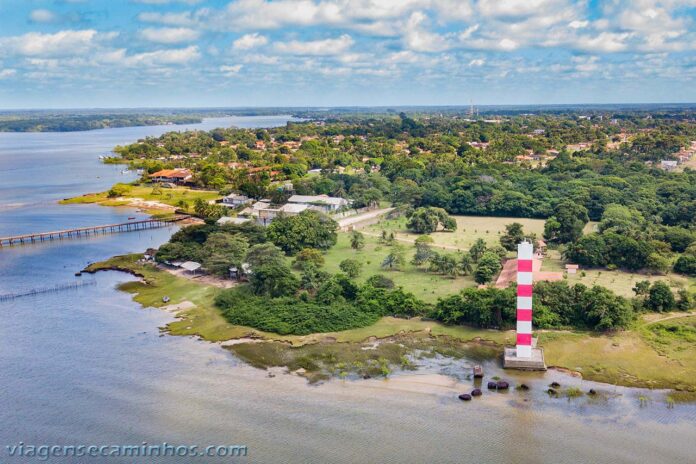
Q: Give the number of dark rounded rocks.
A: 8